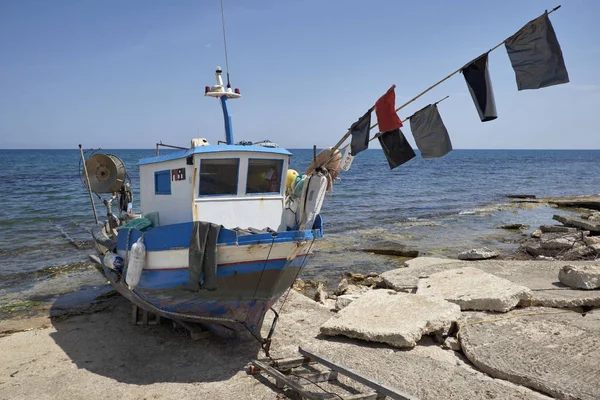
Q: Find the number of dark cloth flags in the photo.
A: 5